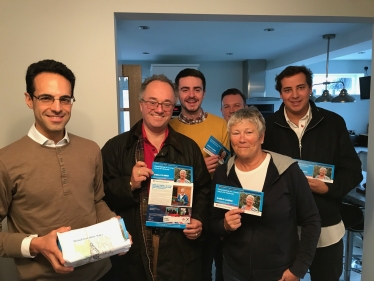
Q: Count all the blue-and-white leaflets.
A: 4